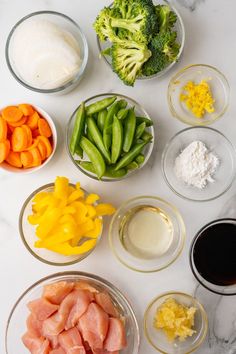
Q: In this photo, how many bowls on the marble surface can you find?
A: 11